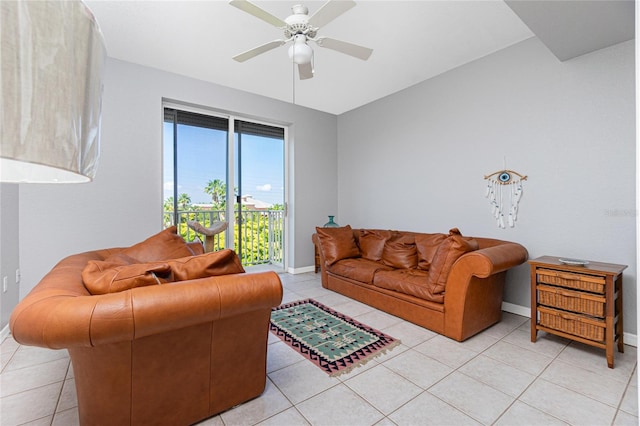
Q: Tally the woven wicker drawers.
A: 3